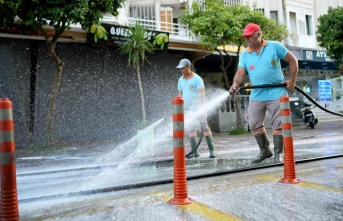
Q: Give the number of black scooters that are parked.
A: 1